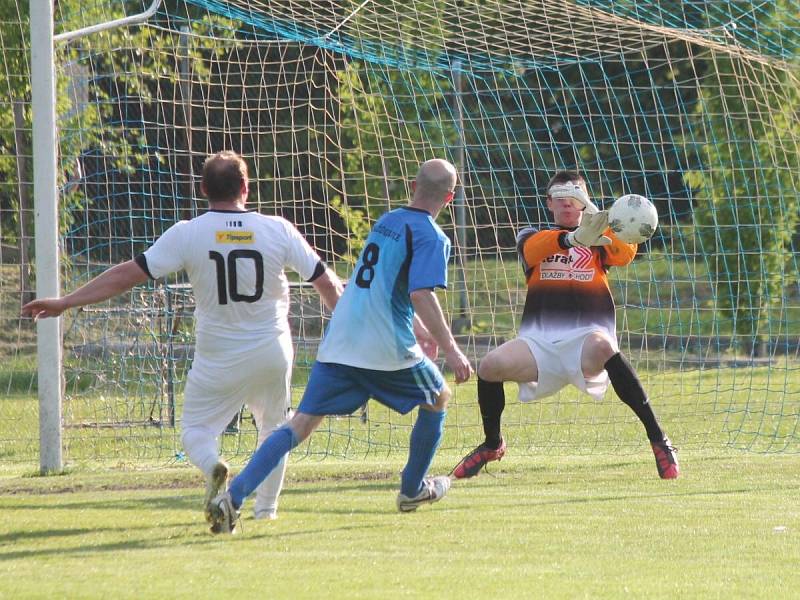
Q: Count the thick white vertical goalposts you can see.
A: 1